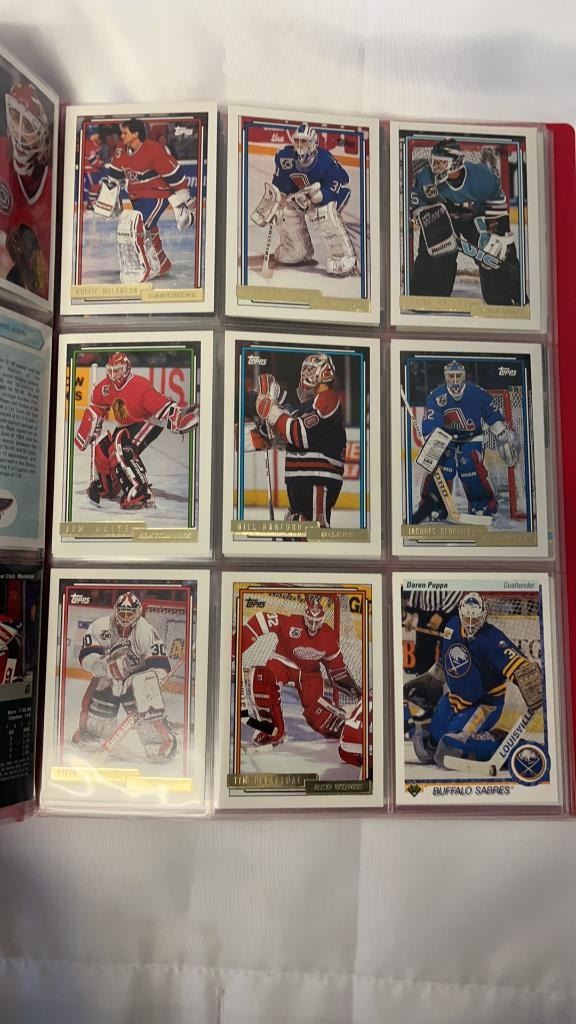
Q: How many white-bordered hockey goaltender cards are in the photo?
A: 9